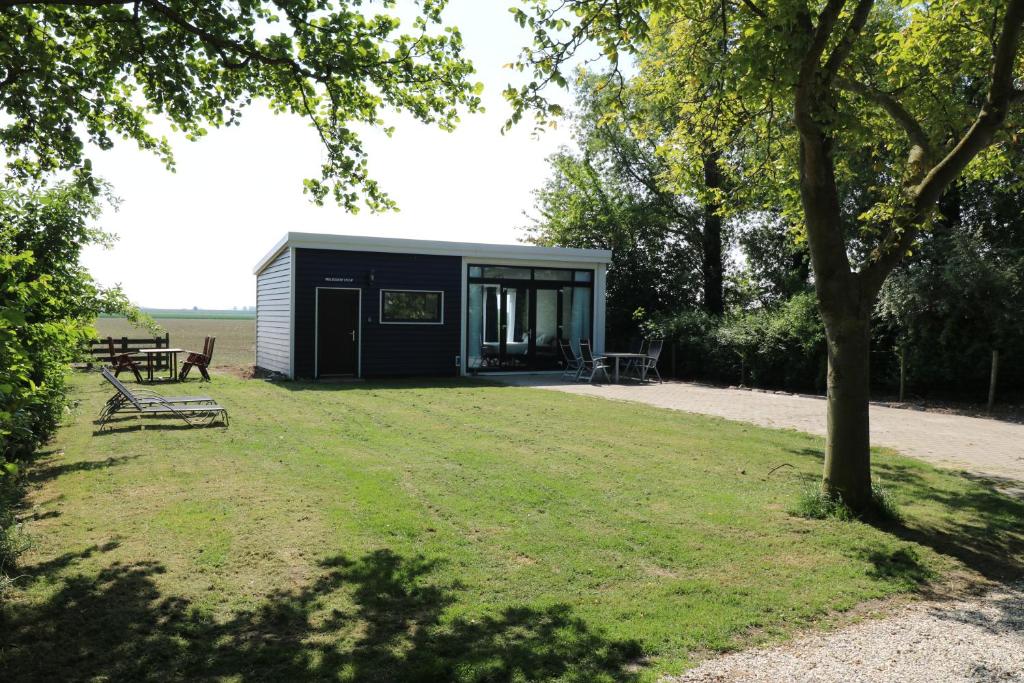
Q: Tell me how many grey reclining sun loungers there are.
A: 2